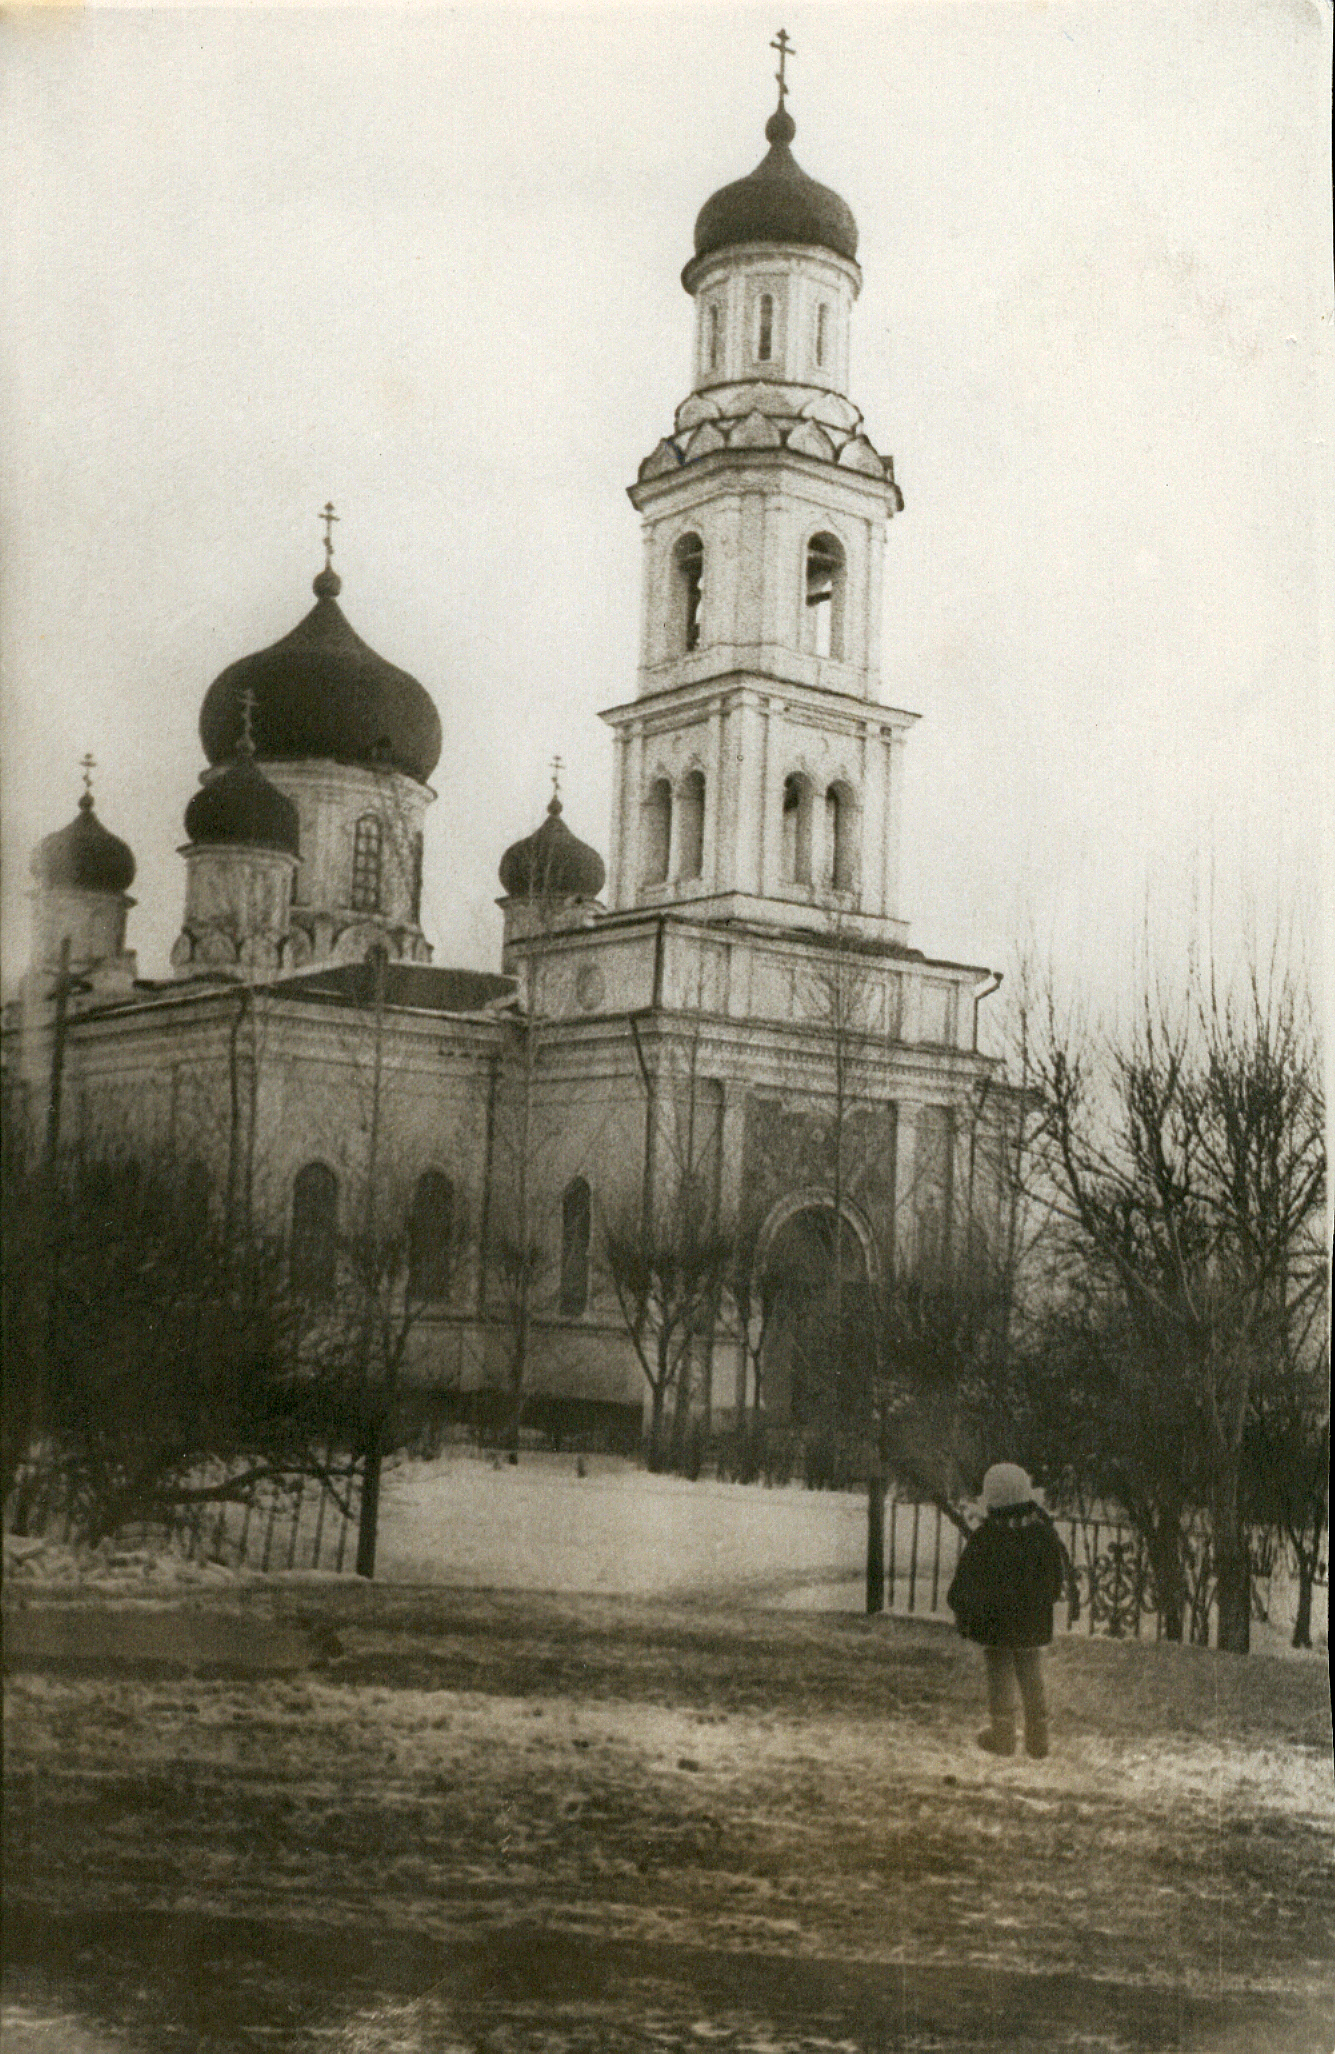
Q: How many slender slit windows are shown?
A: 3